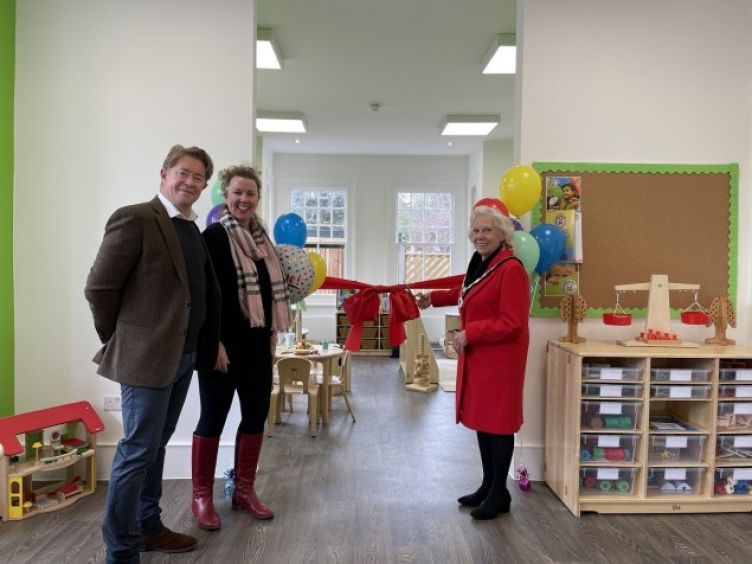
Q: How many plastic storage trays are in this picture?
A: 14